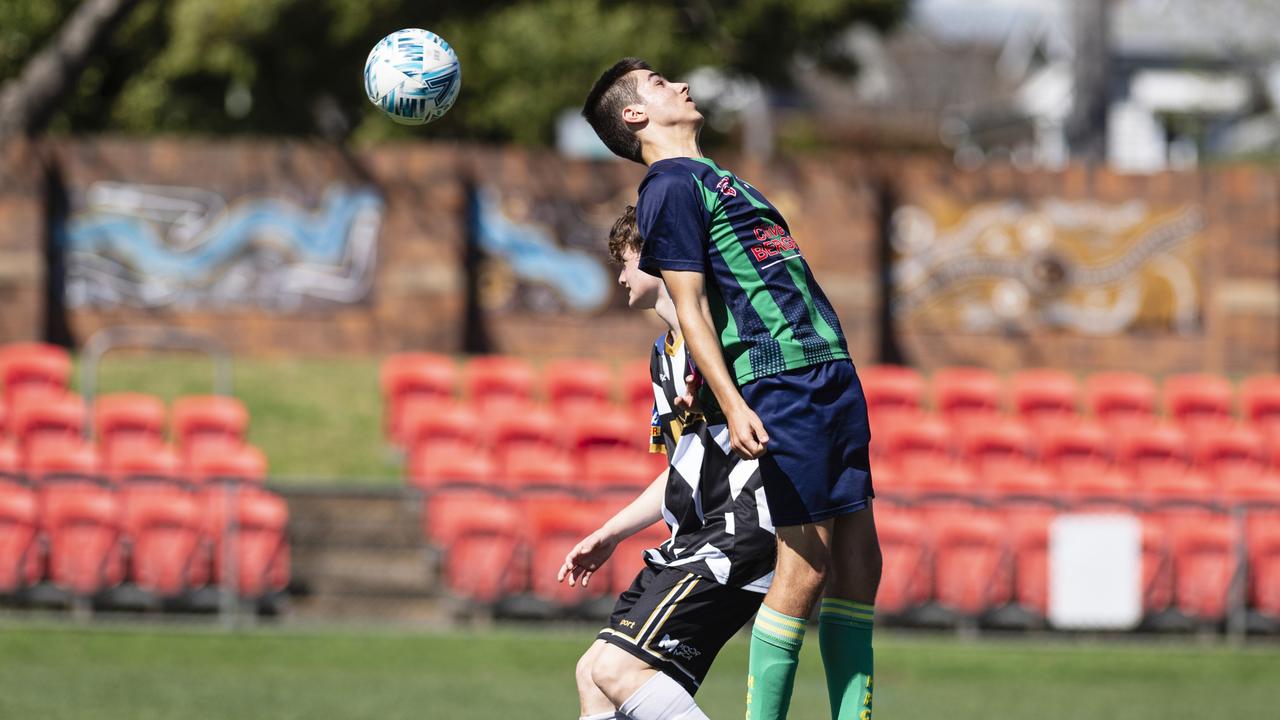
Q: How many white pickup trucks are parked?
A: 0